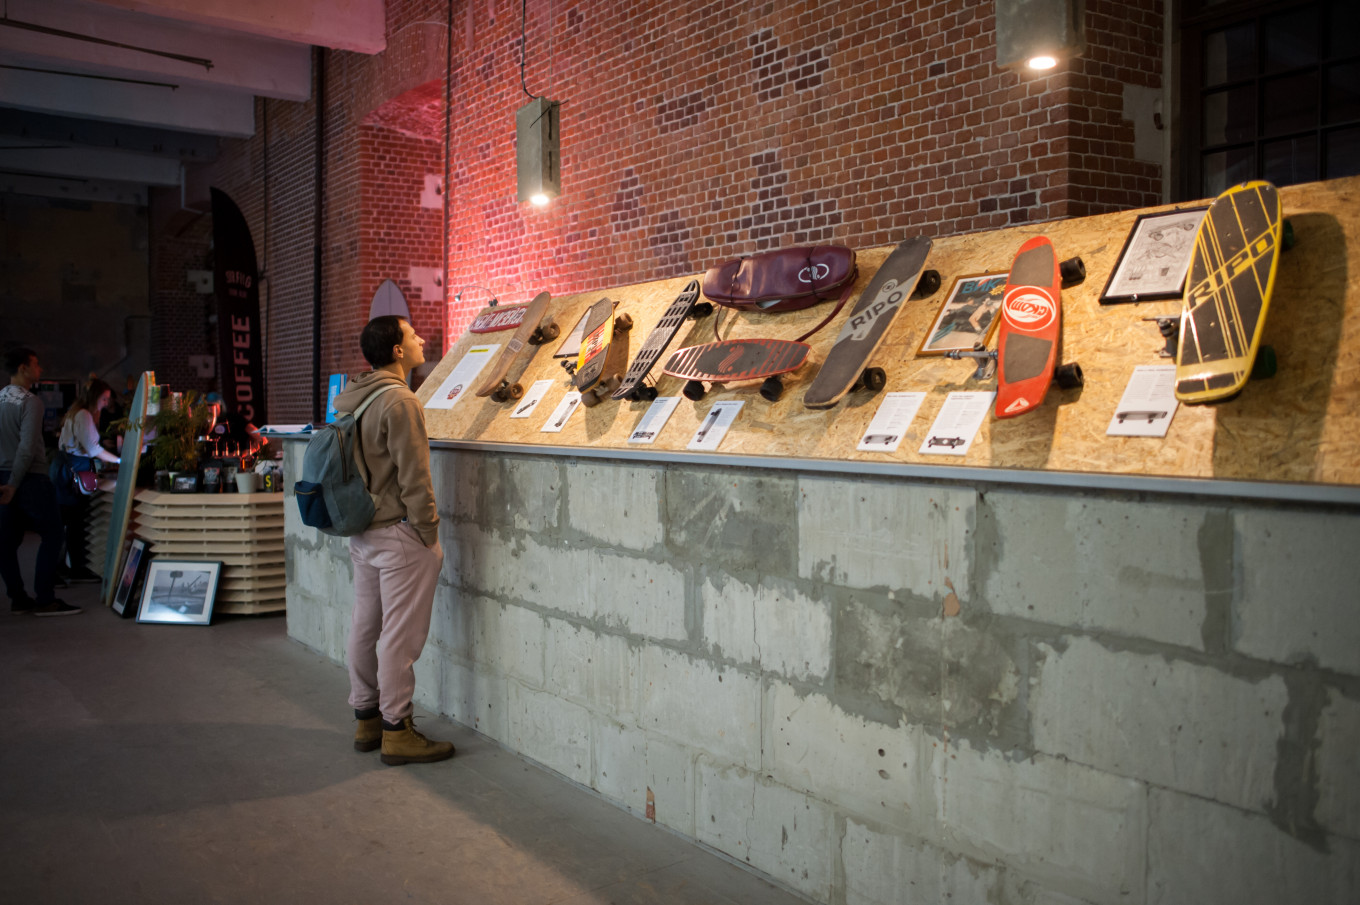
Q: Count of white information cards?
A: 8